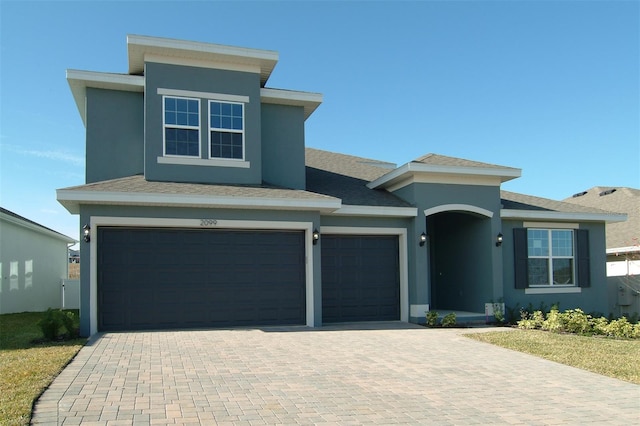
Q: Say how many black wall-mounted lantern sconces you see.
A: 4